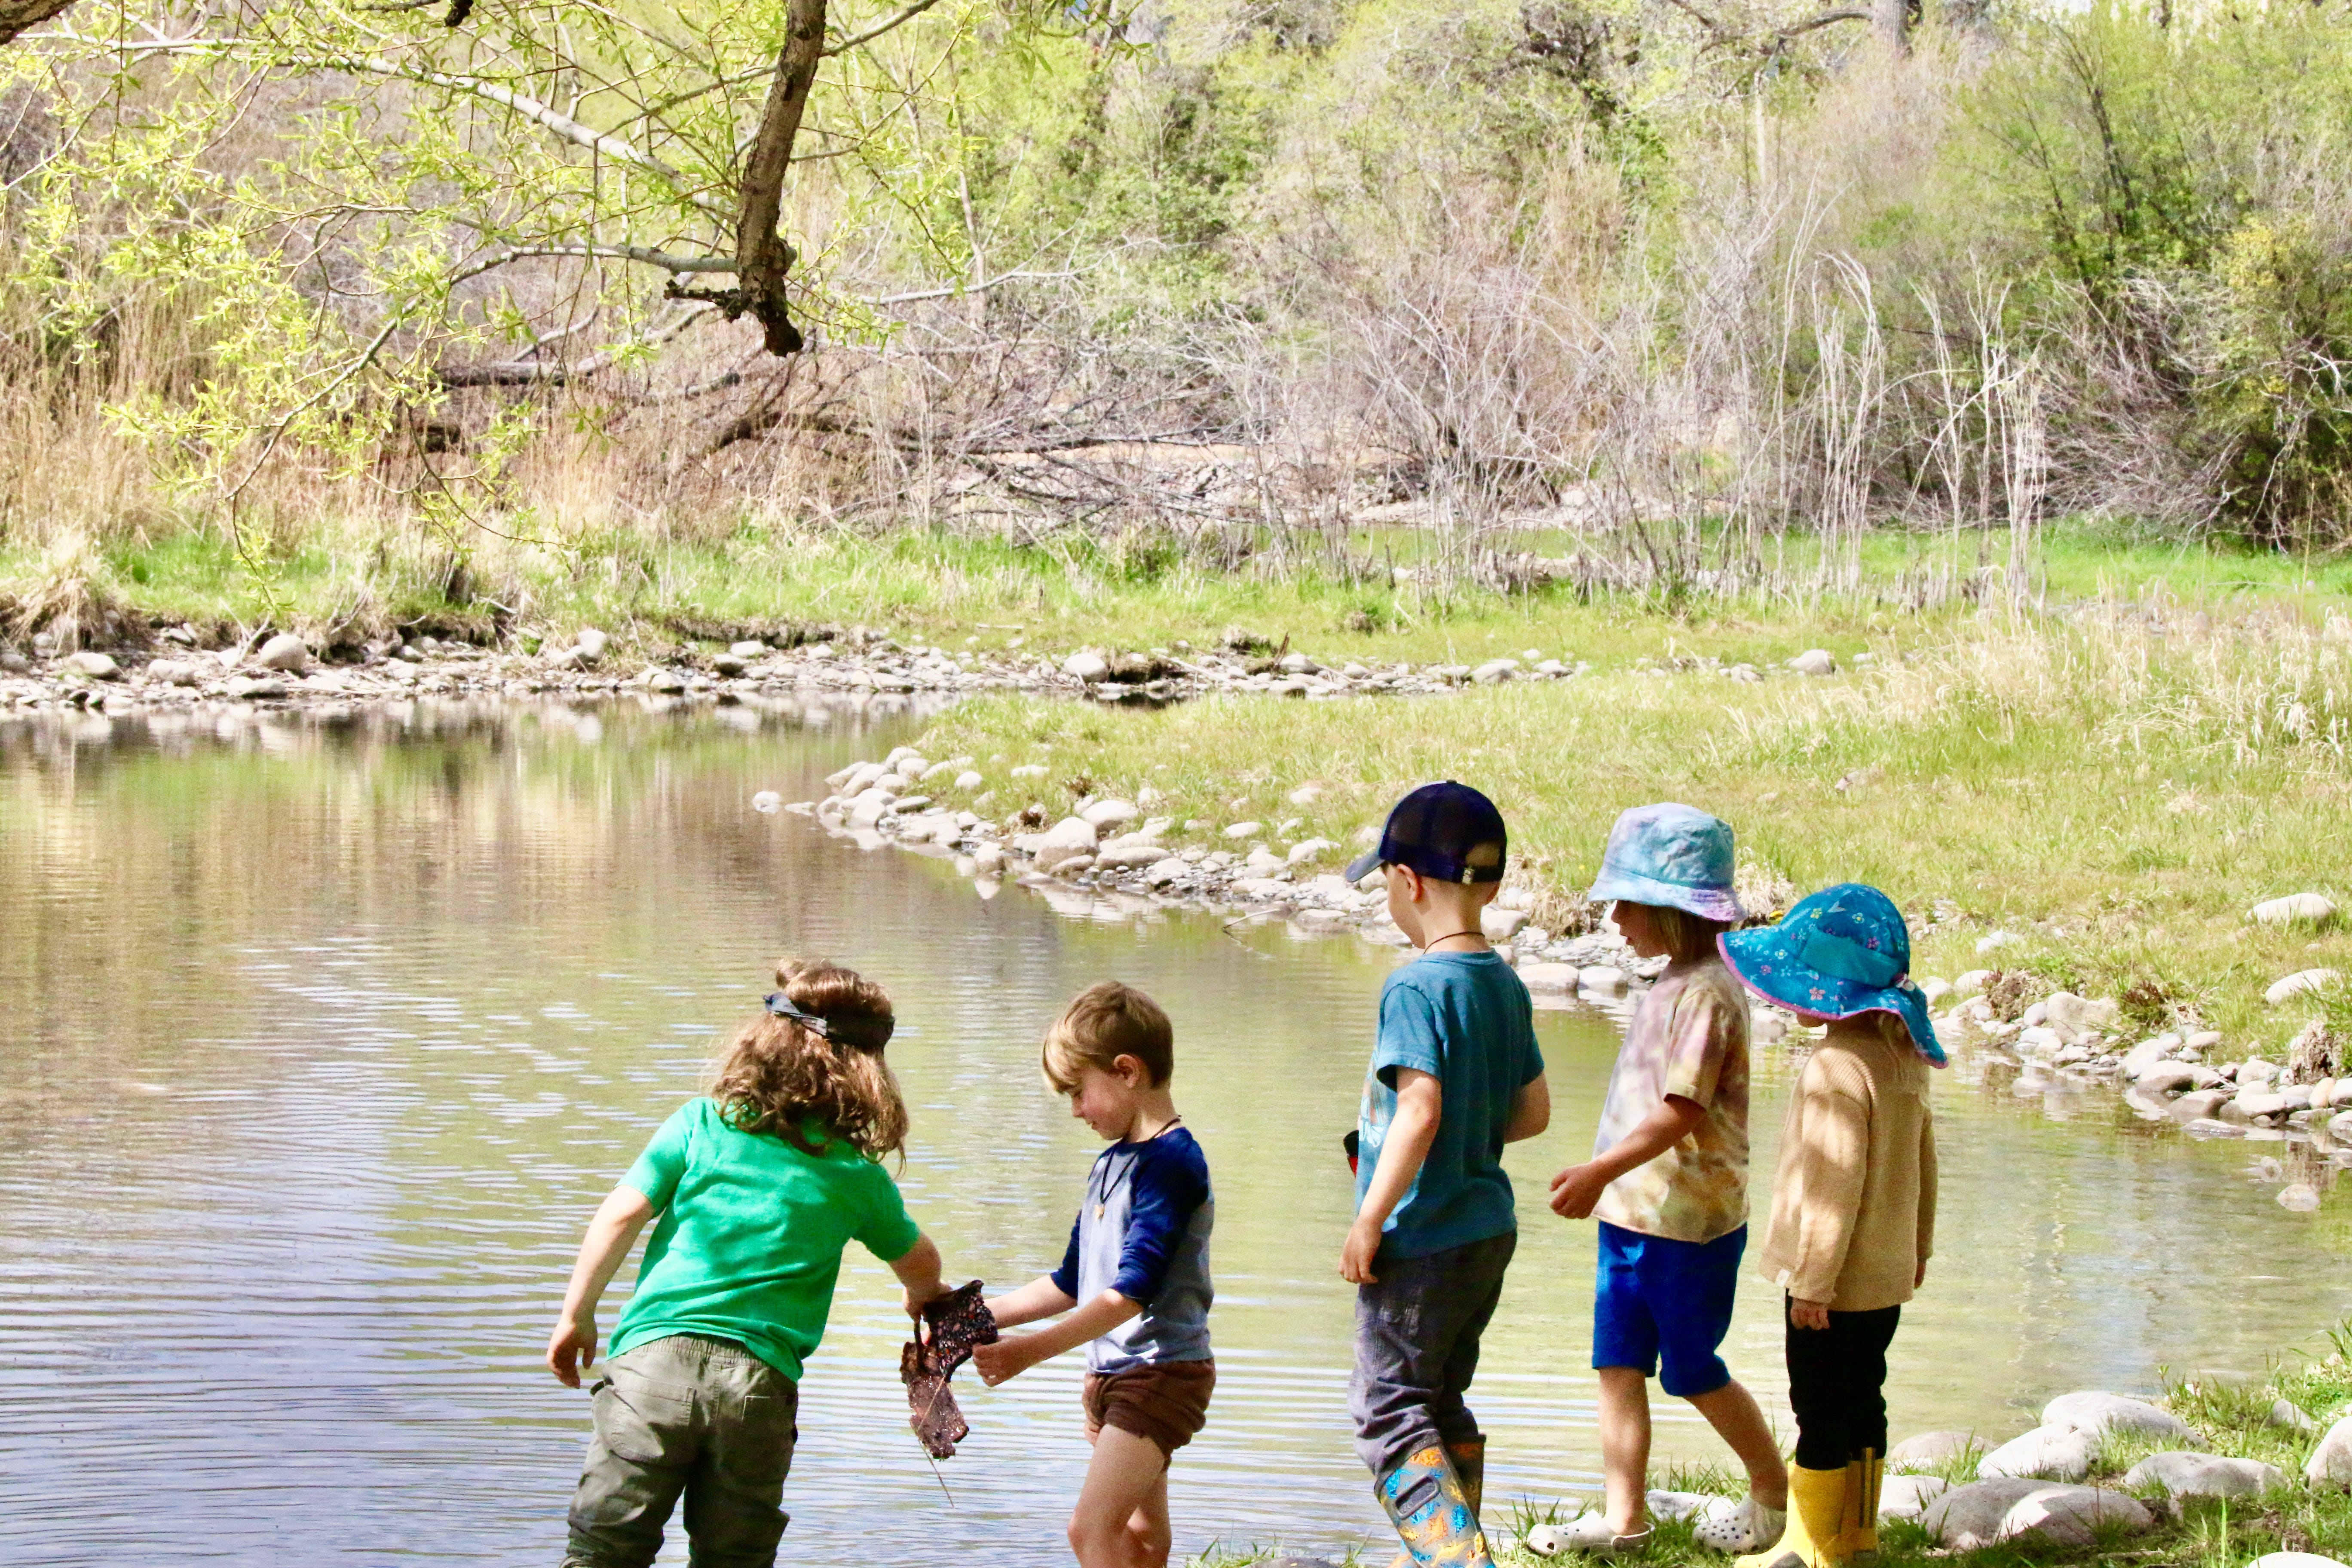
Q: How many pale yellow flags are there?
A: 0